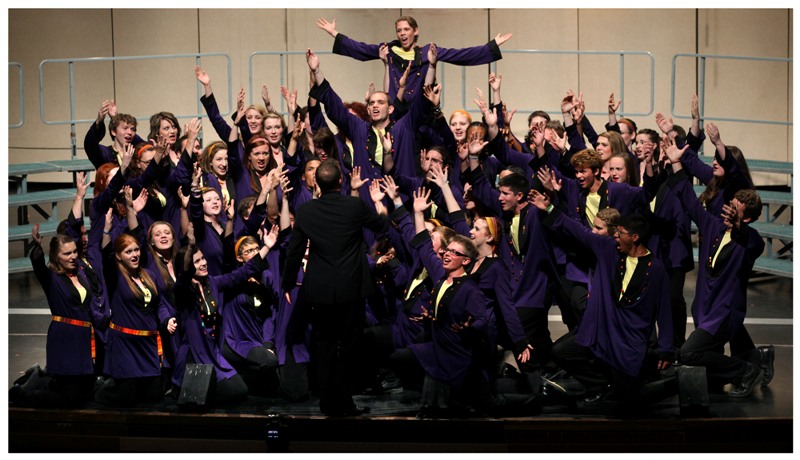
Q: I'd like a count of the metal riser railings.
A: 5